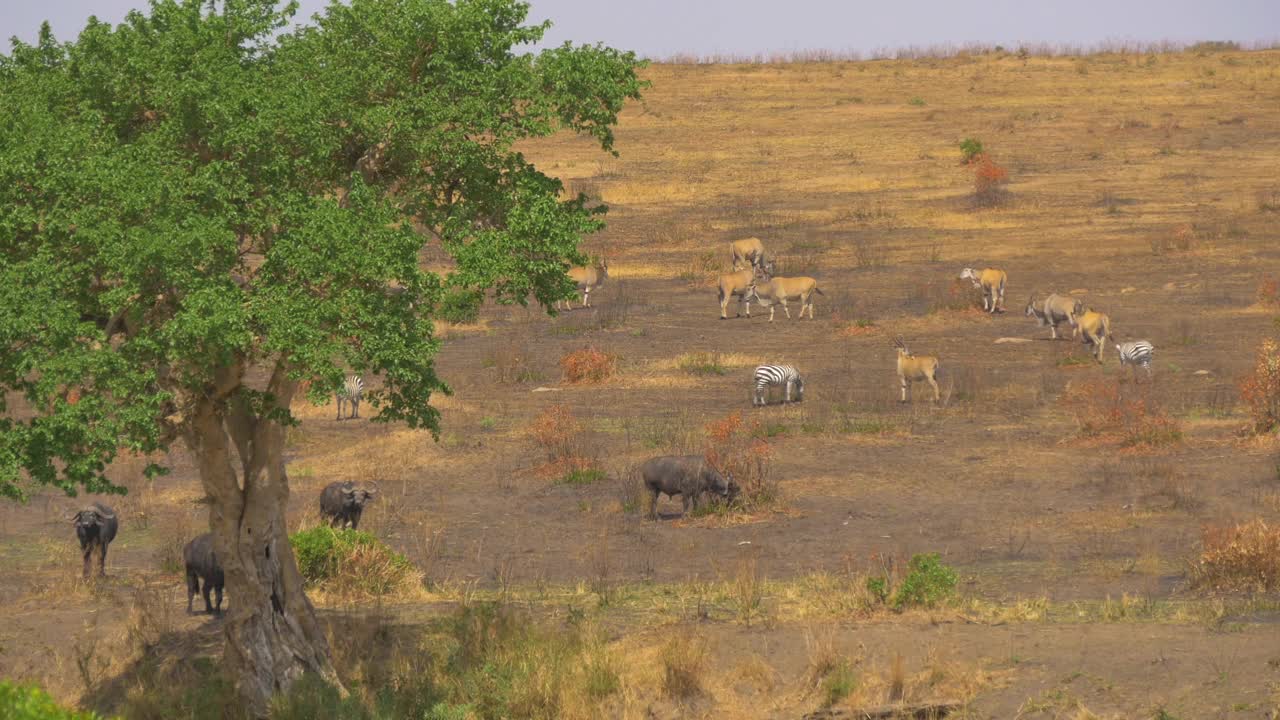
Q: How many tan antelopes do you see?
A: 8